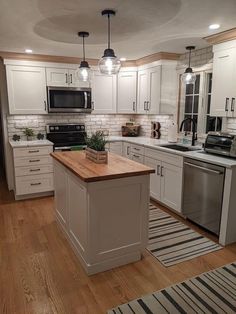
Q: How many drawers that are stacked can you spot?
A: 4